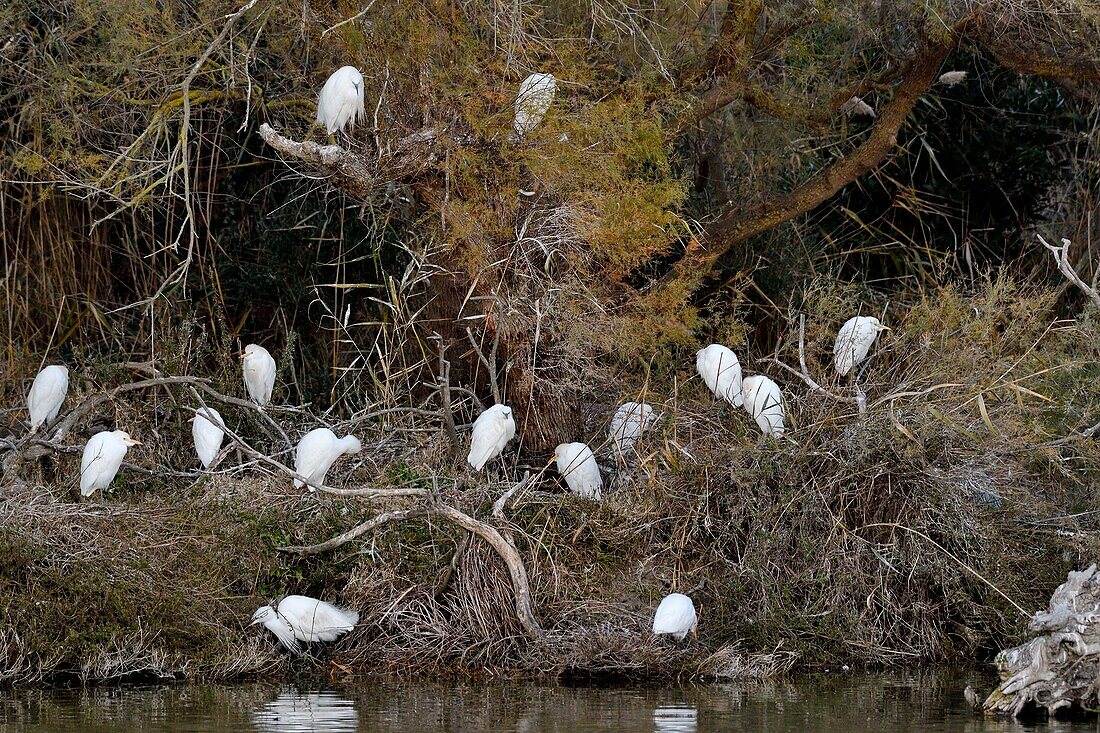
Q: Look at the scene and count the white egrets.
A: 15